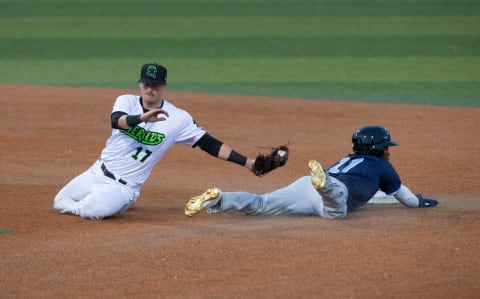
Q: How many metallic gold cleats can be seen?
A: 2